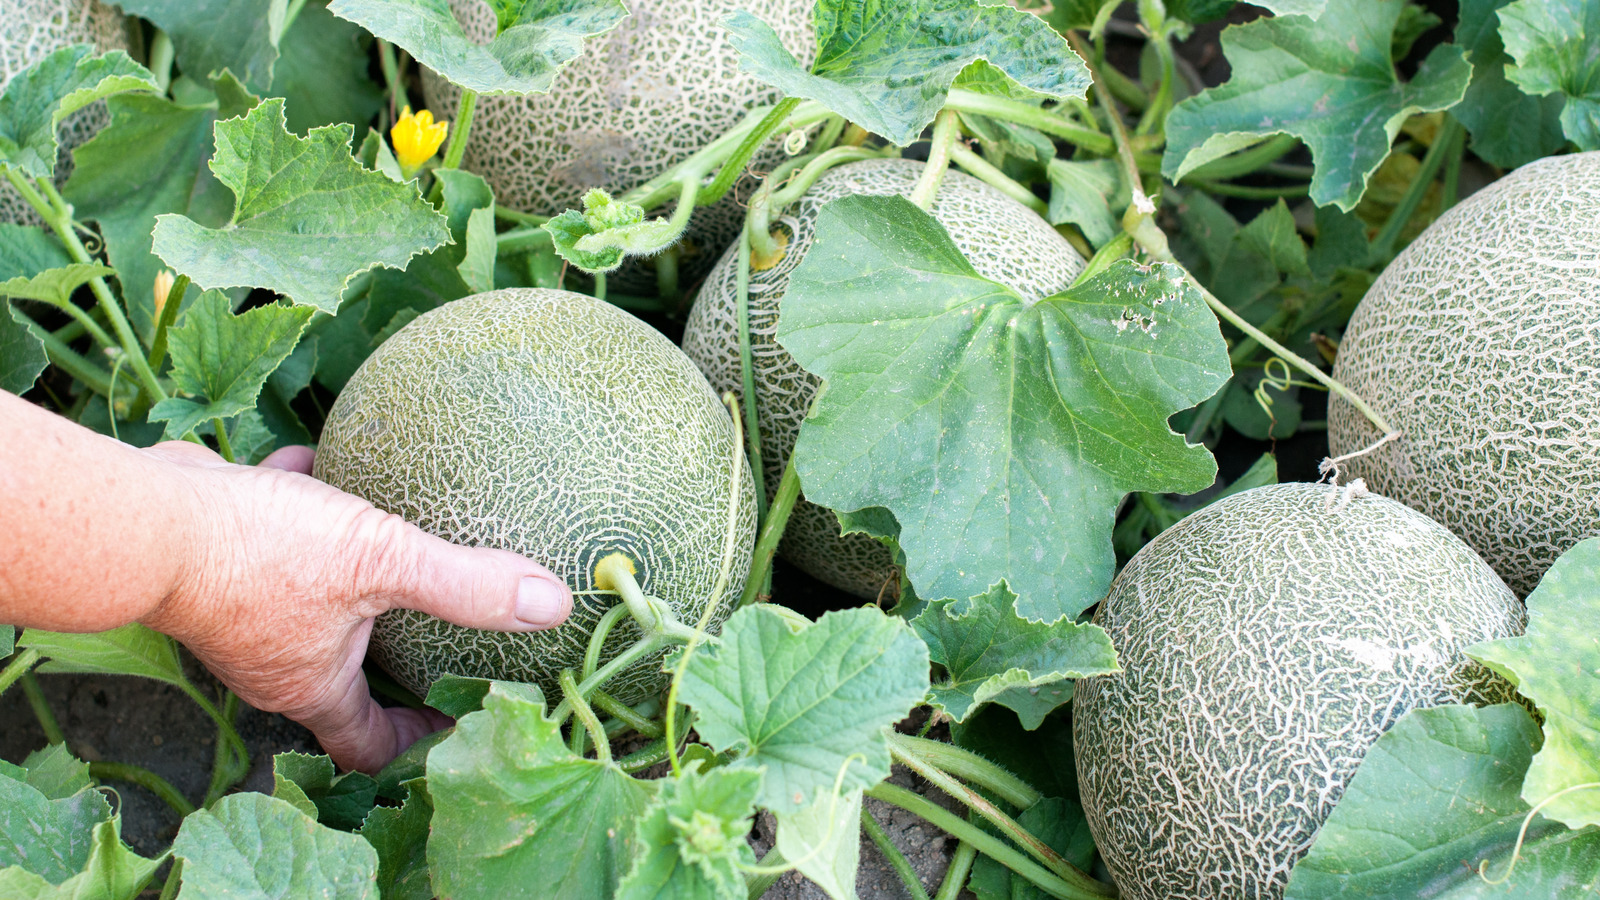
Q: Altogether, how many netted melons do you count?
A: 6